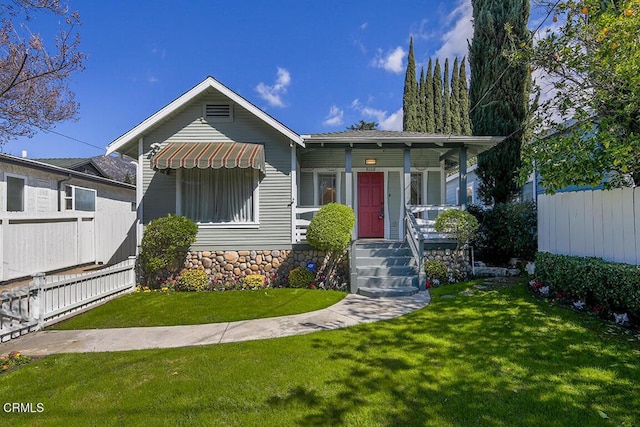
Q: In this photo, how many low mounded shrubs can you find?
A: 4